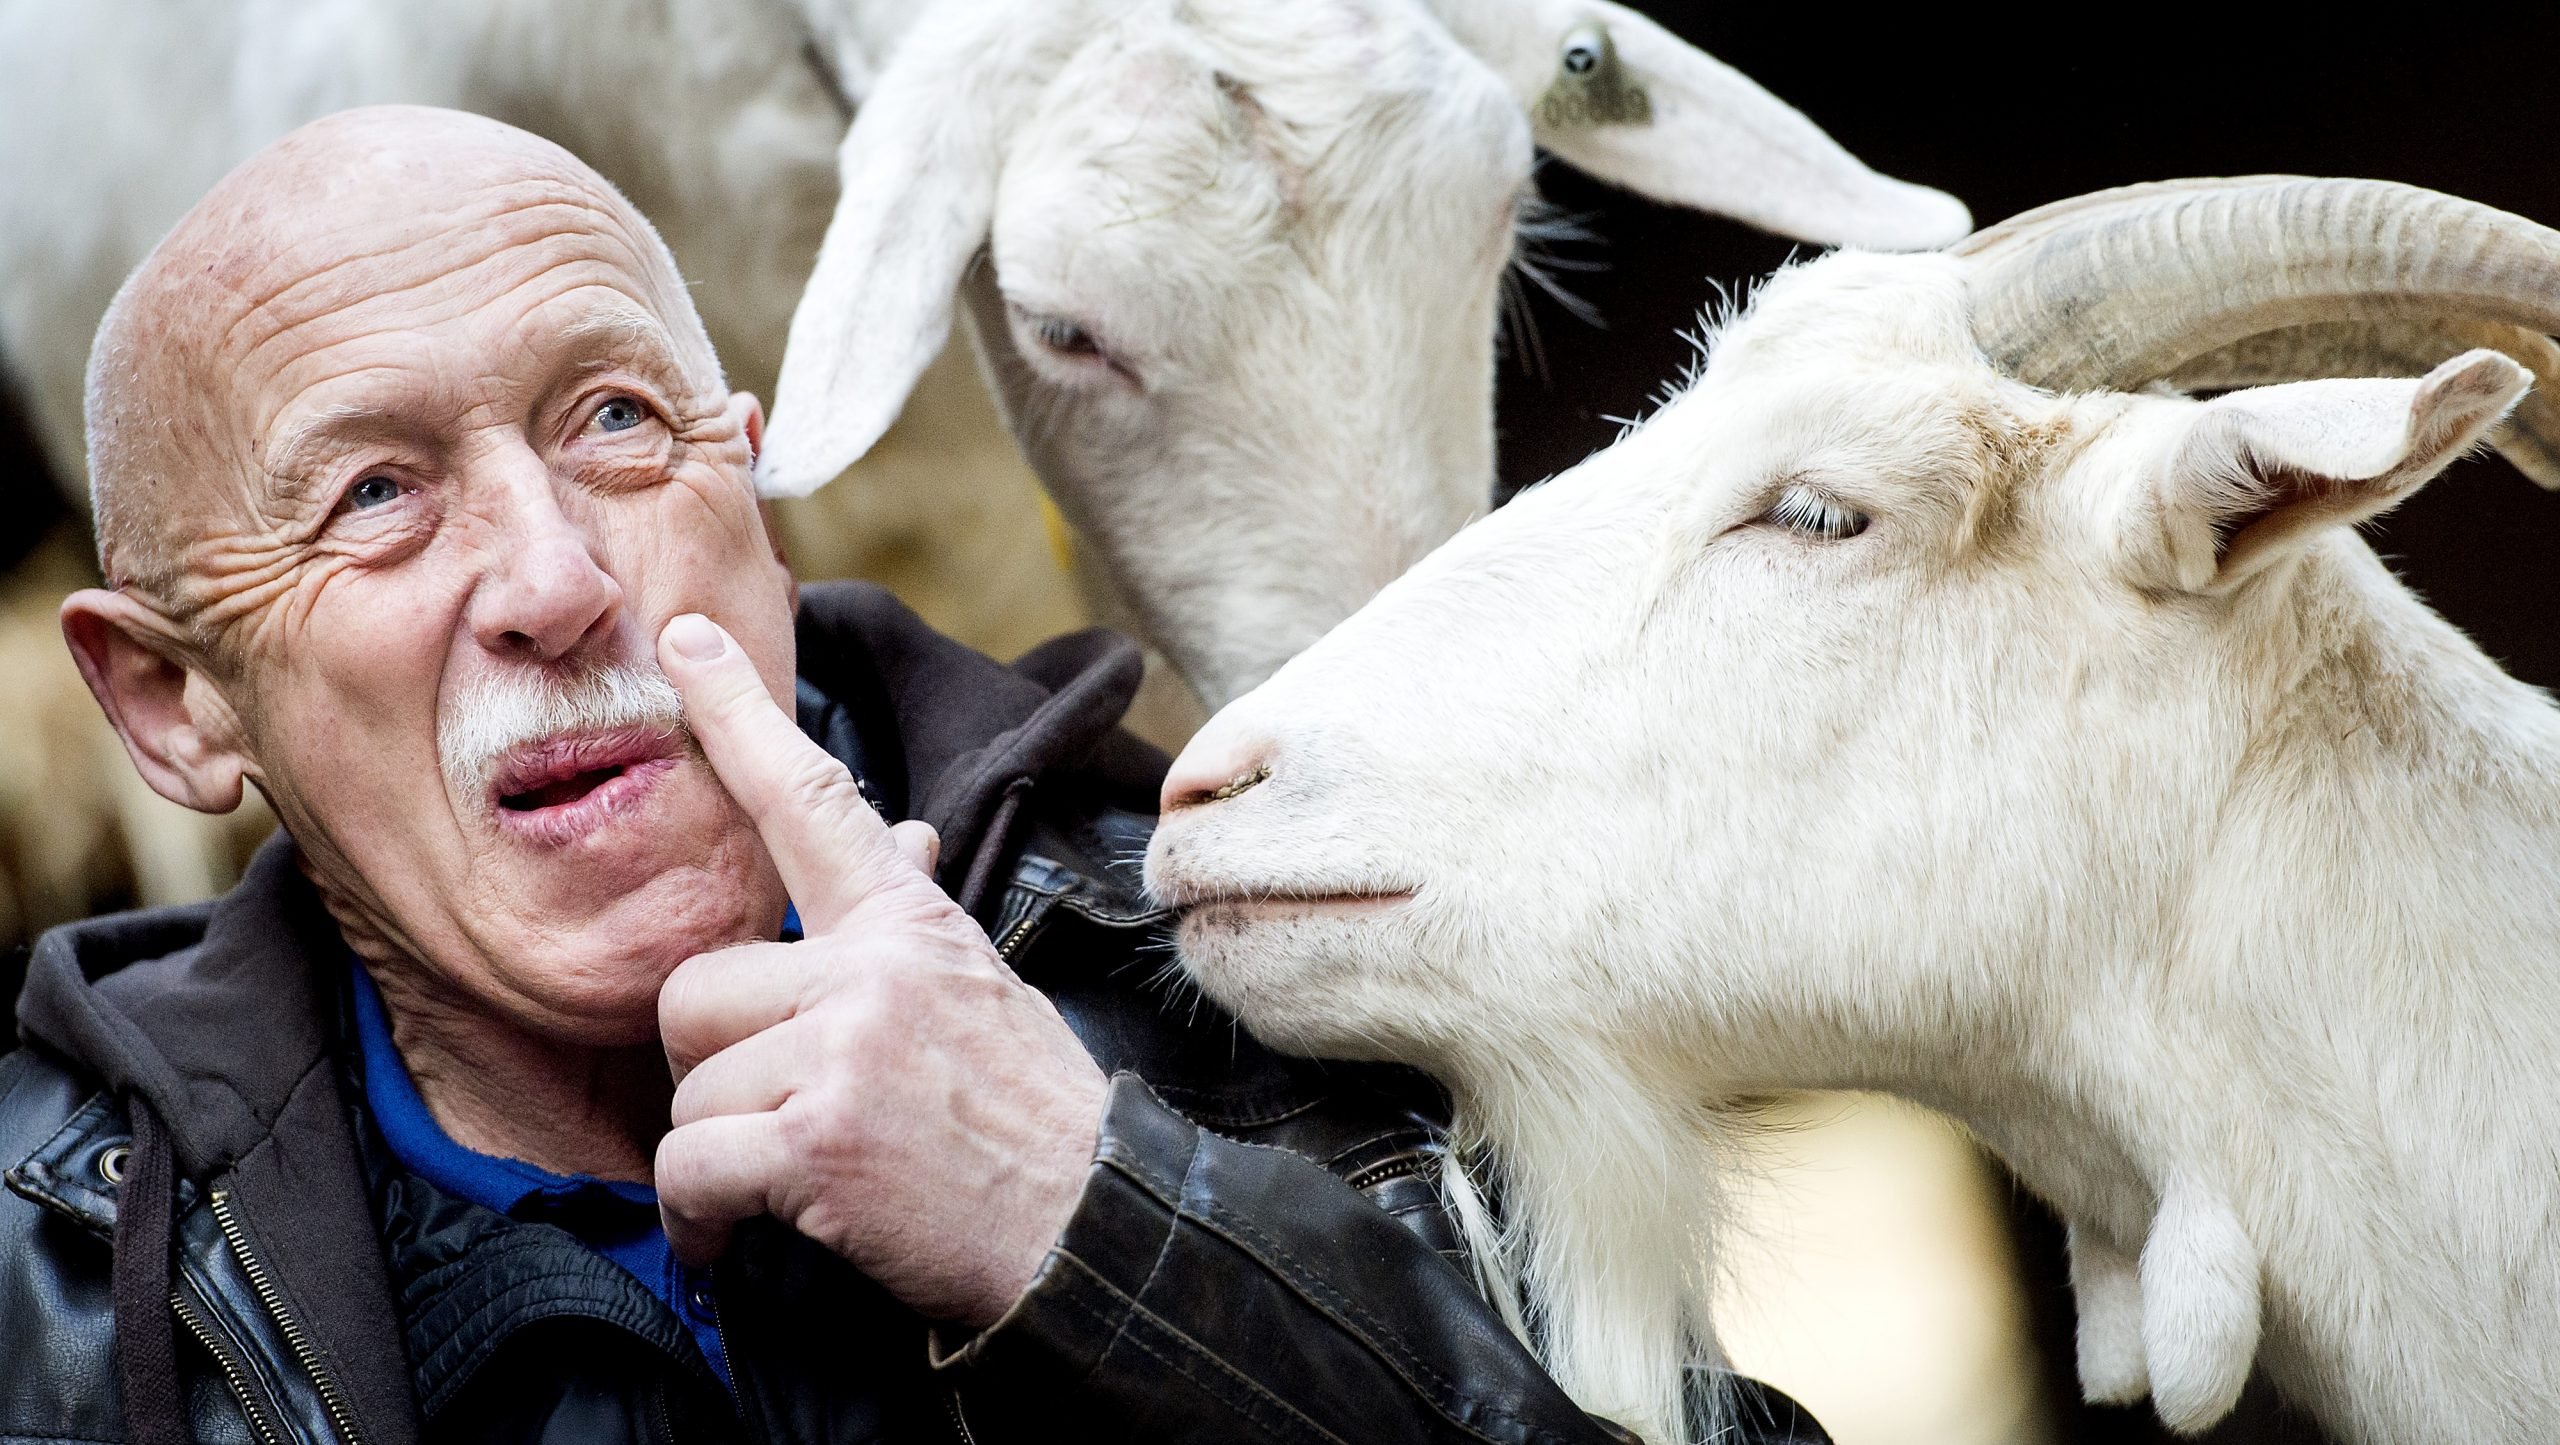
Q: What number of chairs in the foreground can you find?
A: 0